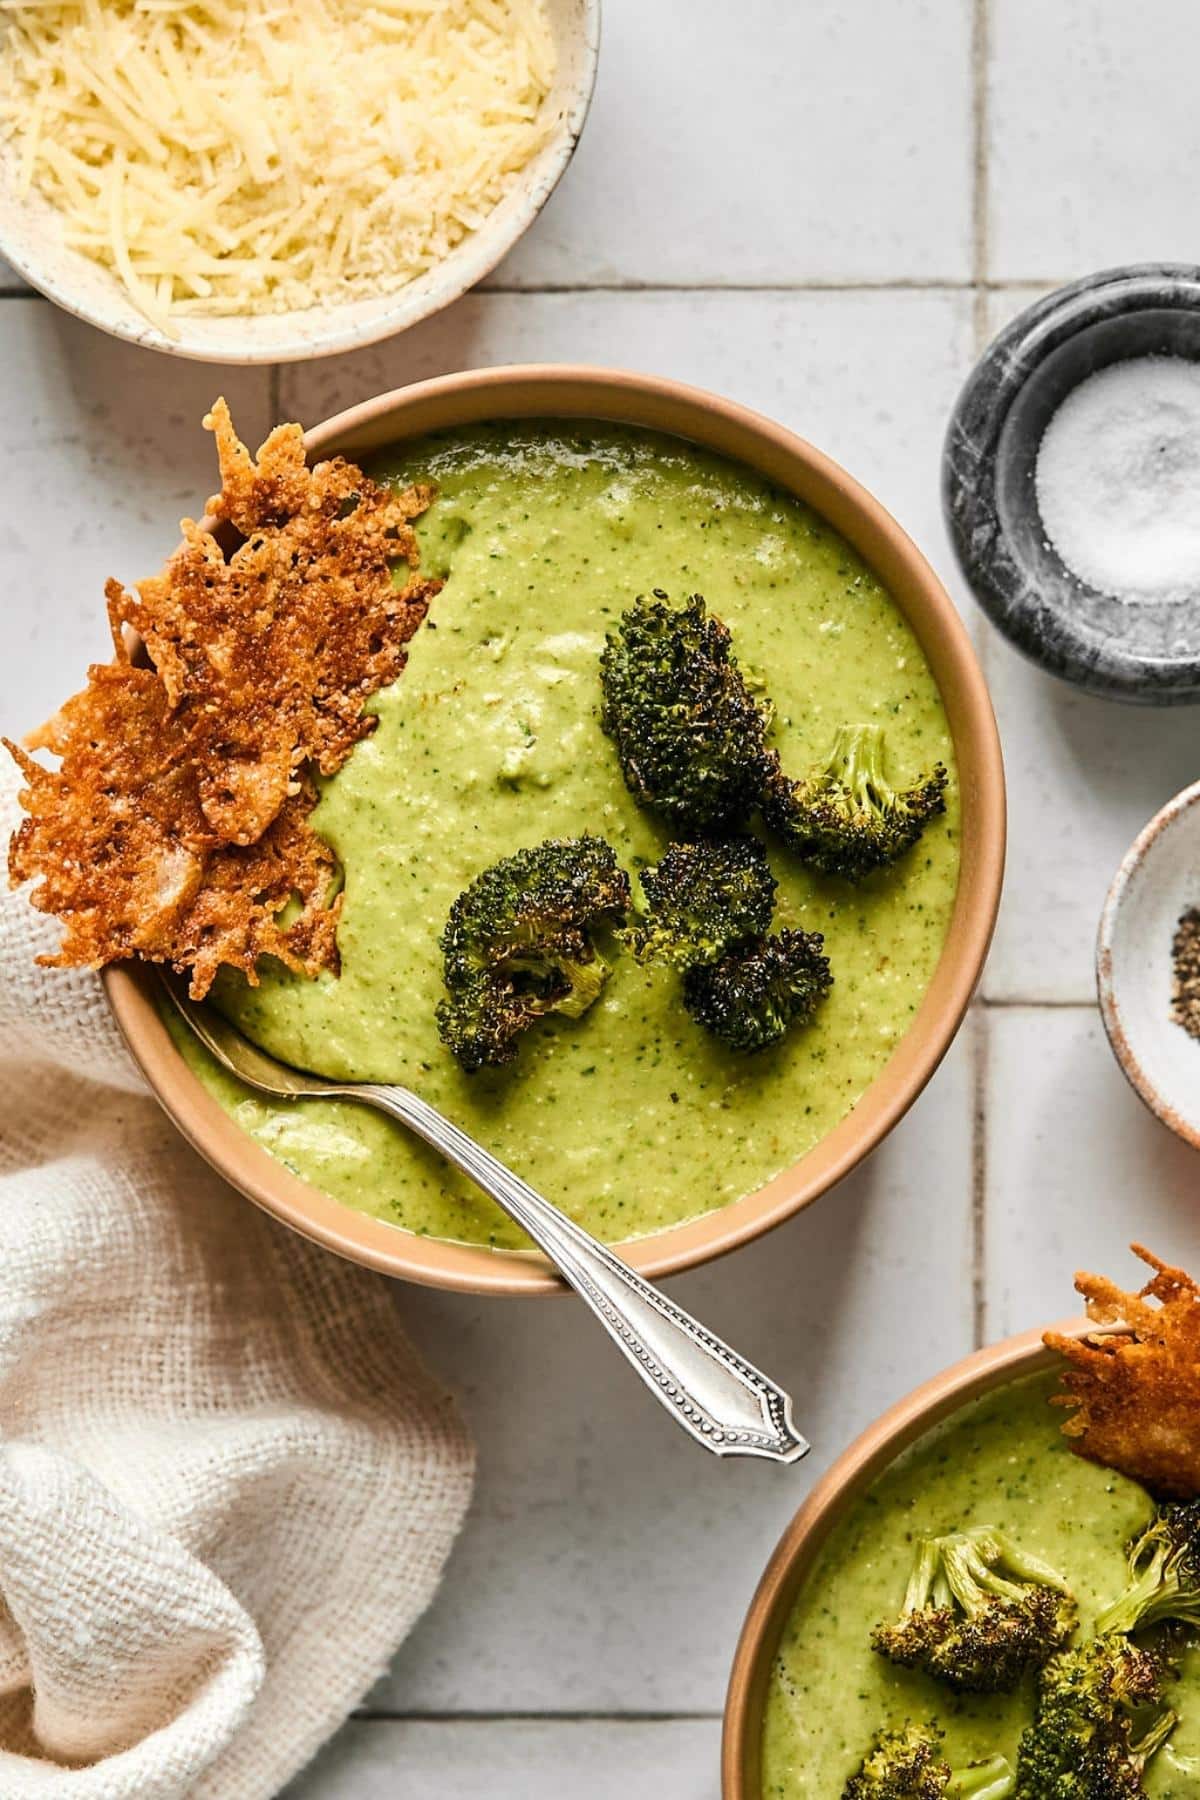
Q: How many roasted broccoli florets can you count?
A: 9